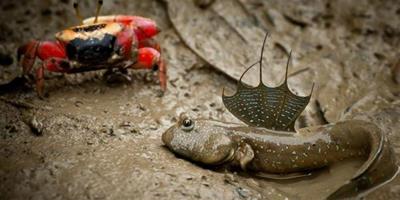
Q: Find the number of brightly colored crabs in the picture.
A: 1